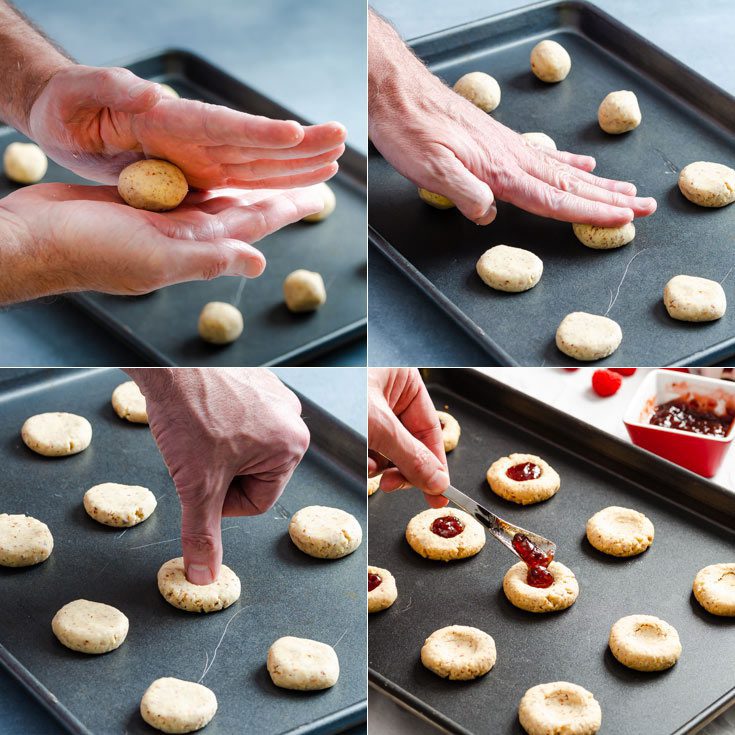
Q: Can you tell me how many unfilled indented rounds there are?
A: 5